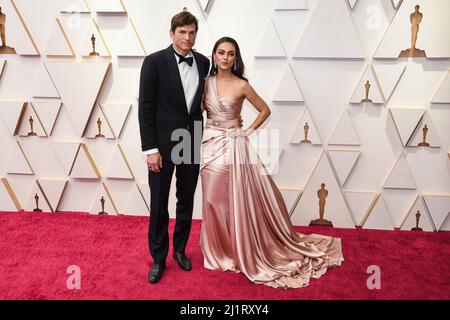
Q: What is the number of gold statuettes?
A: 12